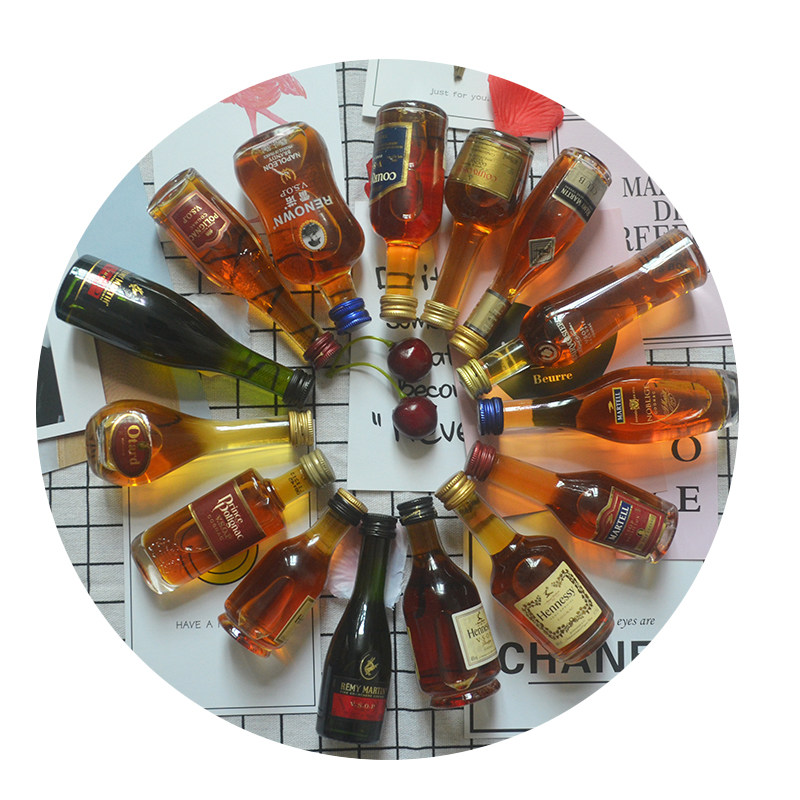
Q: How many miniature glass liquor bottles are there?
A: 15